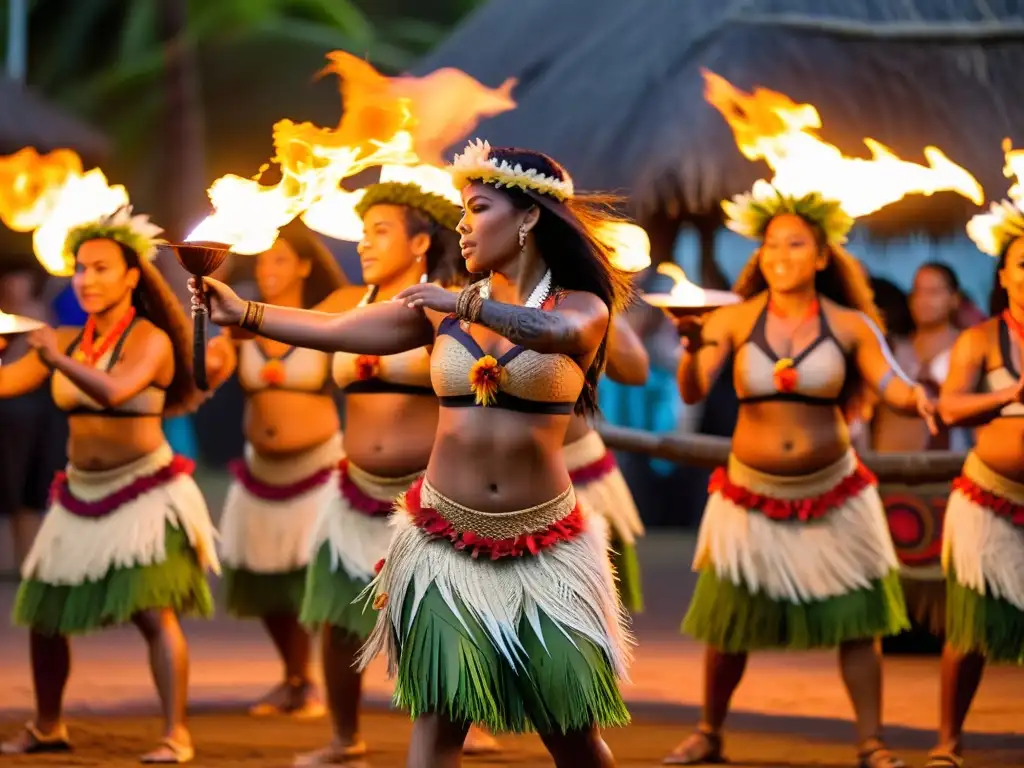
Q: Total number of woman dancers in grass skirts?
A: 7